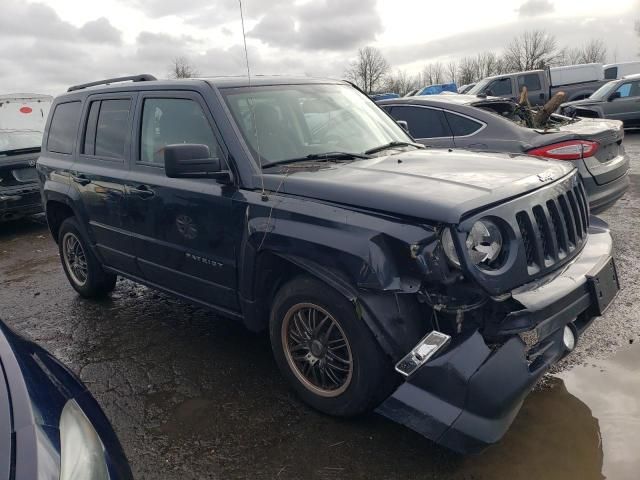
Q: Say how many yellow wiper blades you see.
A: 0